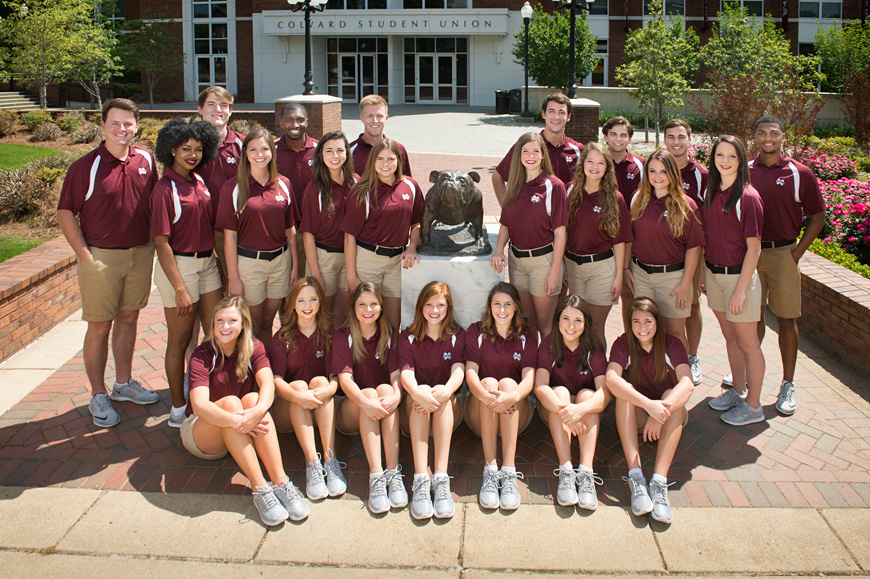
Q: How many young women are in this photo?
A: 15